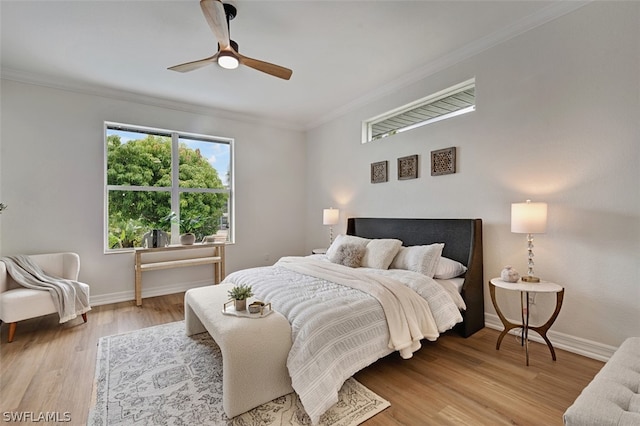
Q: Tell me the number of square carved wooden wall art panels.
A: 3